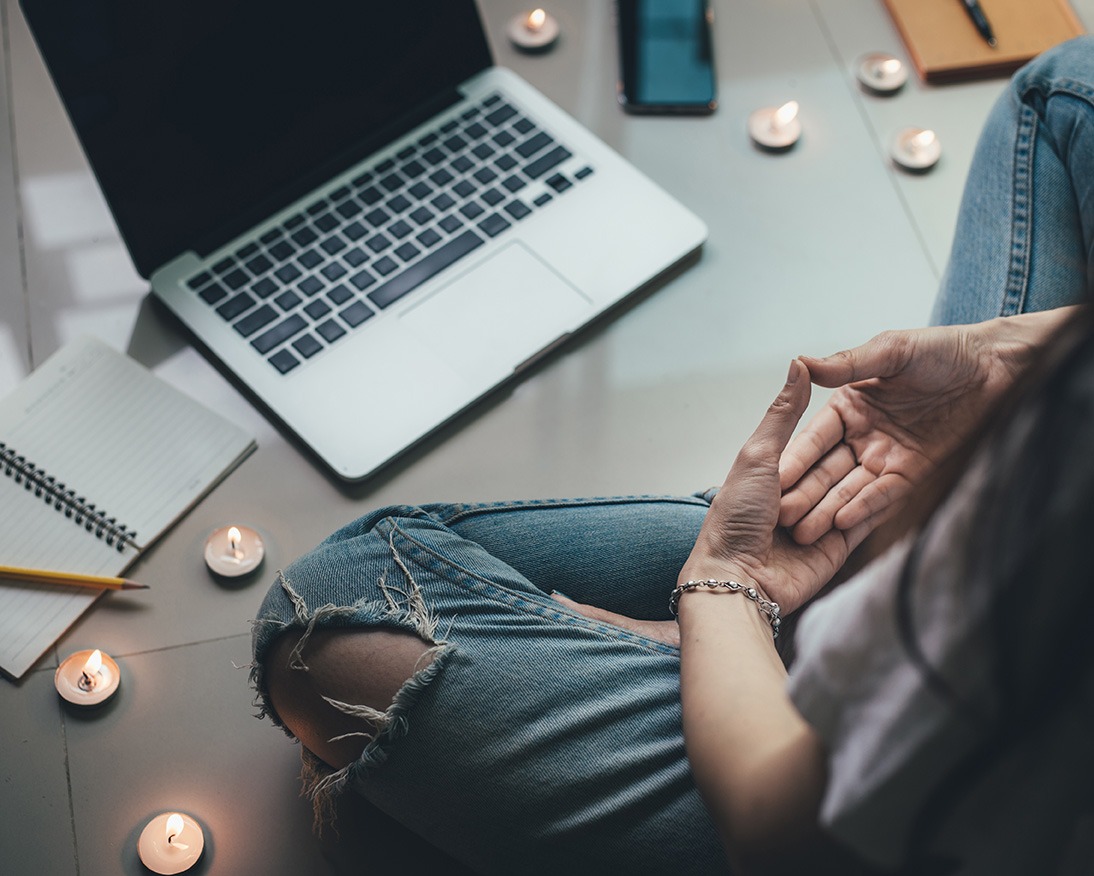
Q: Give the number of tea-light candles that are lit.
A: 7